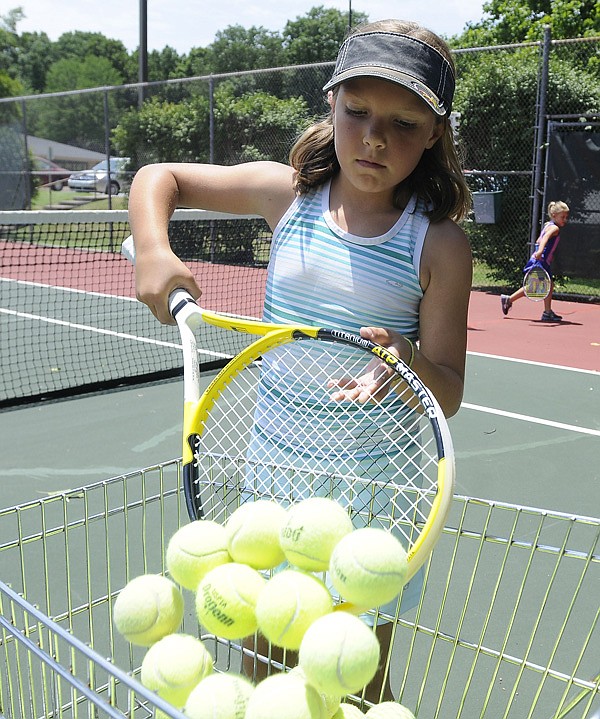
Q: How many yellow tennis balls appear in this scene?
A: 14